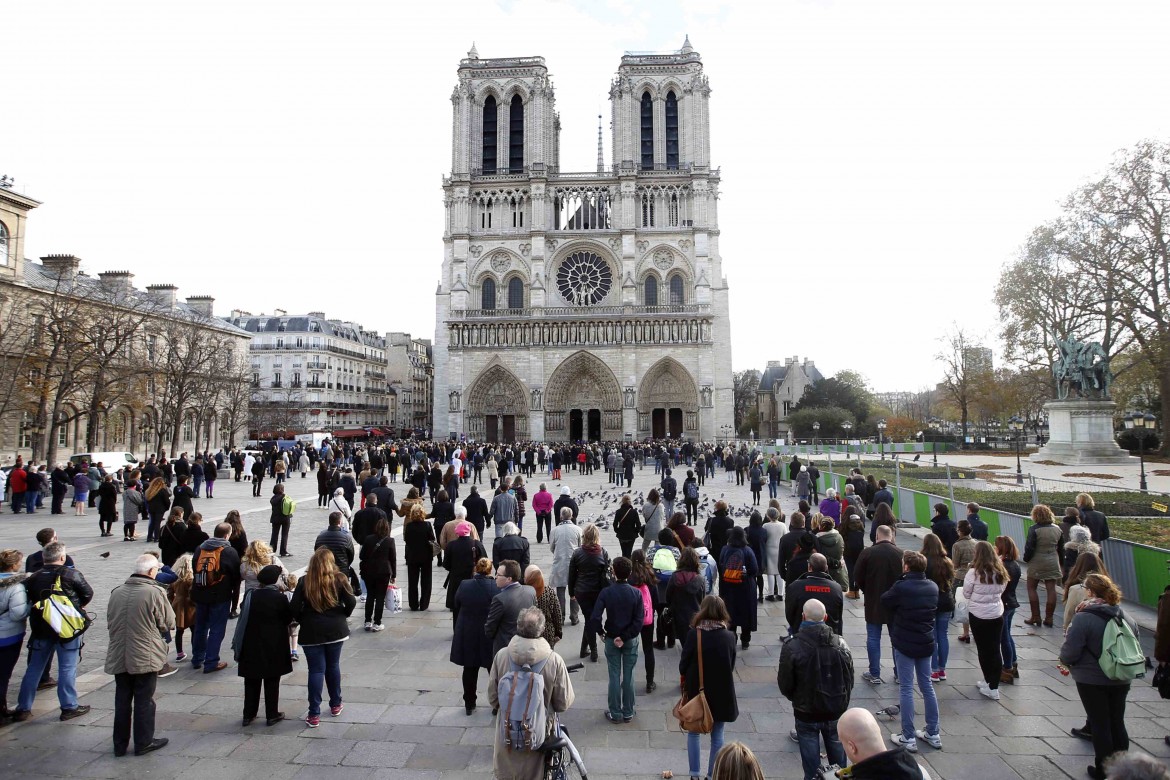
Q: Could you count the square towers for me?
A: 2